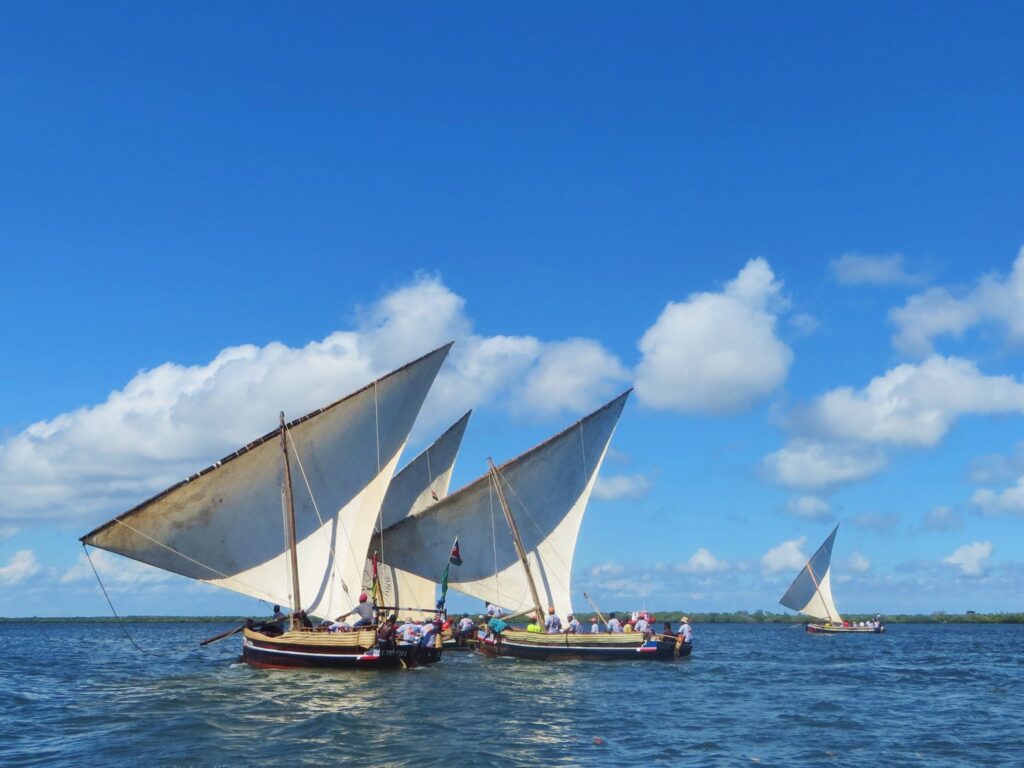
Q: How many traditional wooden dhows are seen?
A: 4